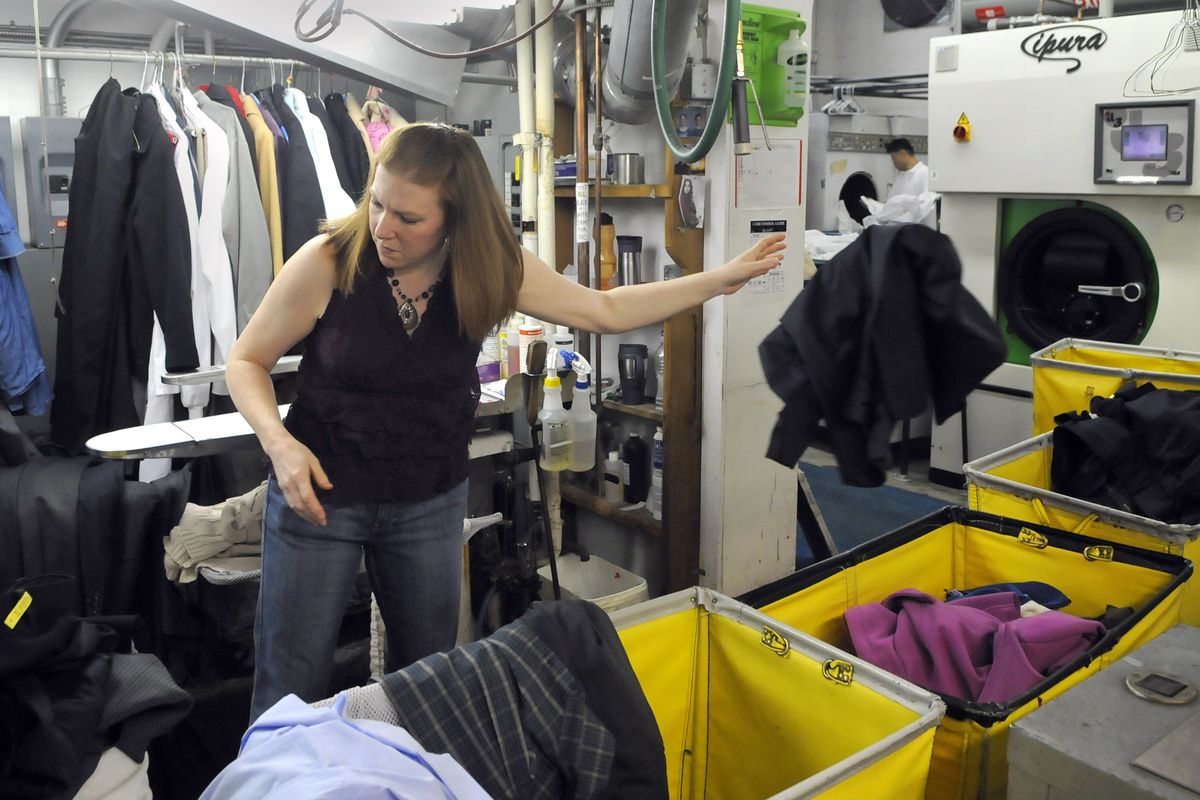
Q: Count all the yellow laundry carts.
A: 4